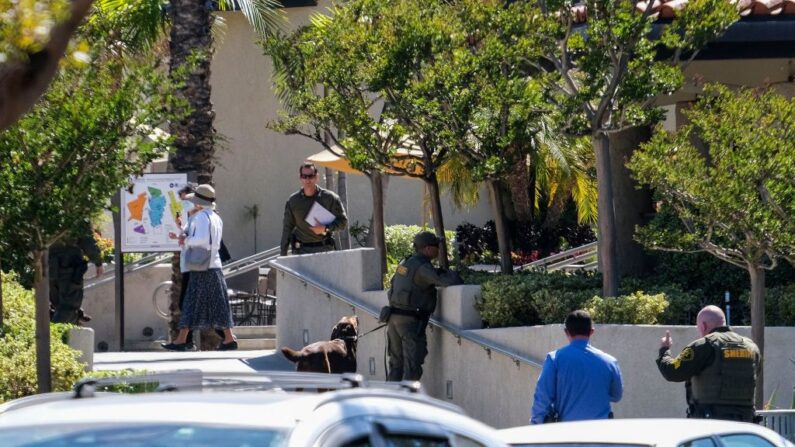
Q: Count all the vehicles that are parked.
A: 2